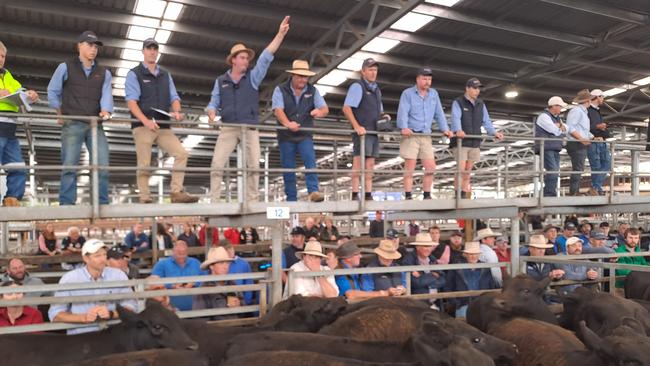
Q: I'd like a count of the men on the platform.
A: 11